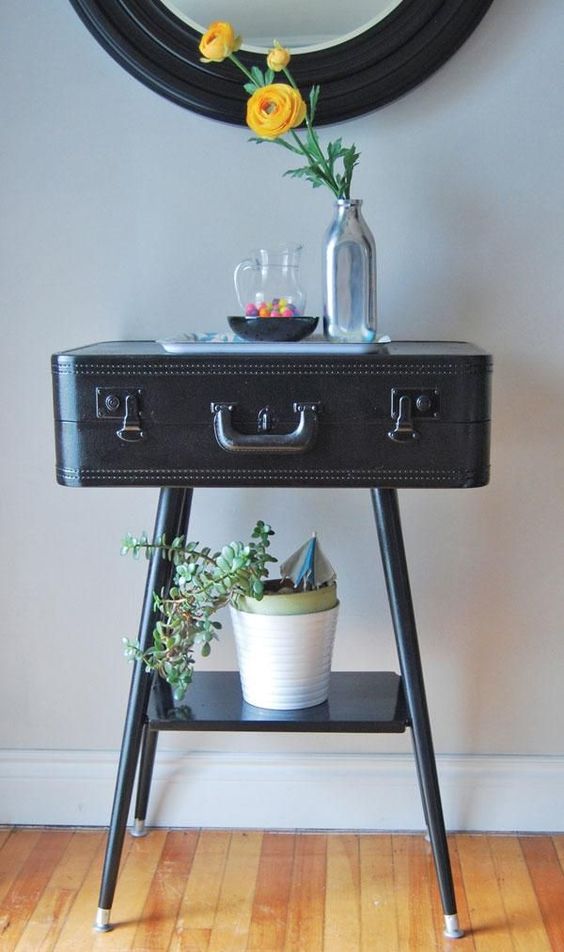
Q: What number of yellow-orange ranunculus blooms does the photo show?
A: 3